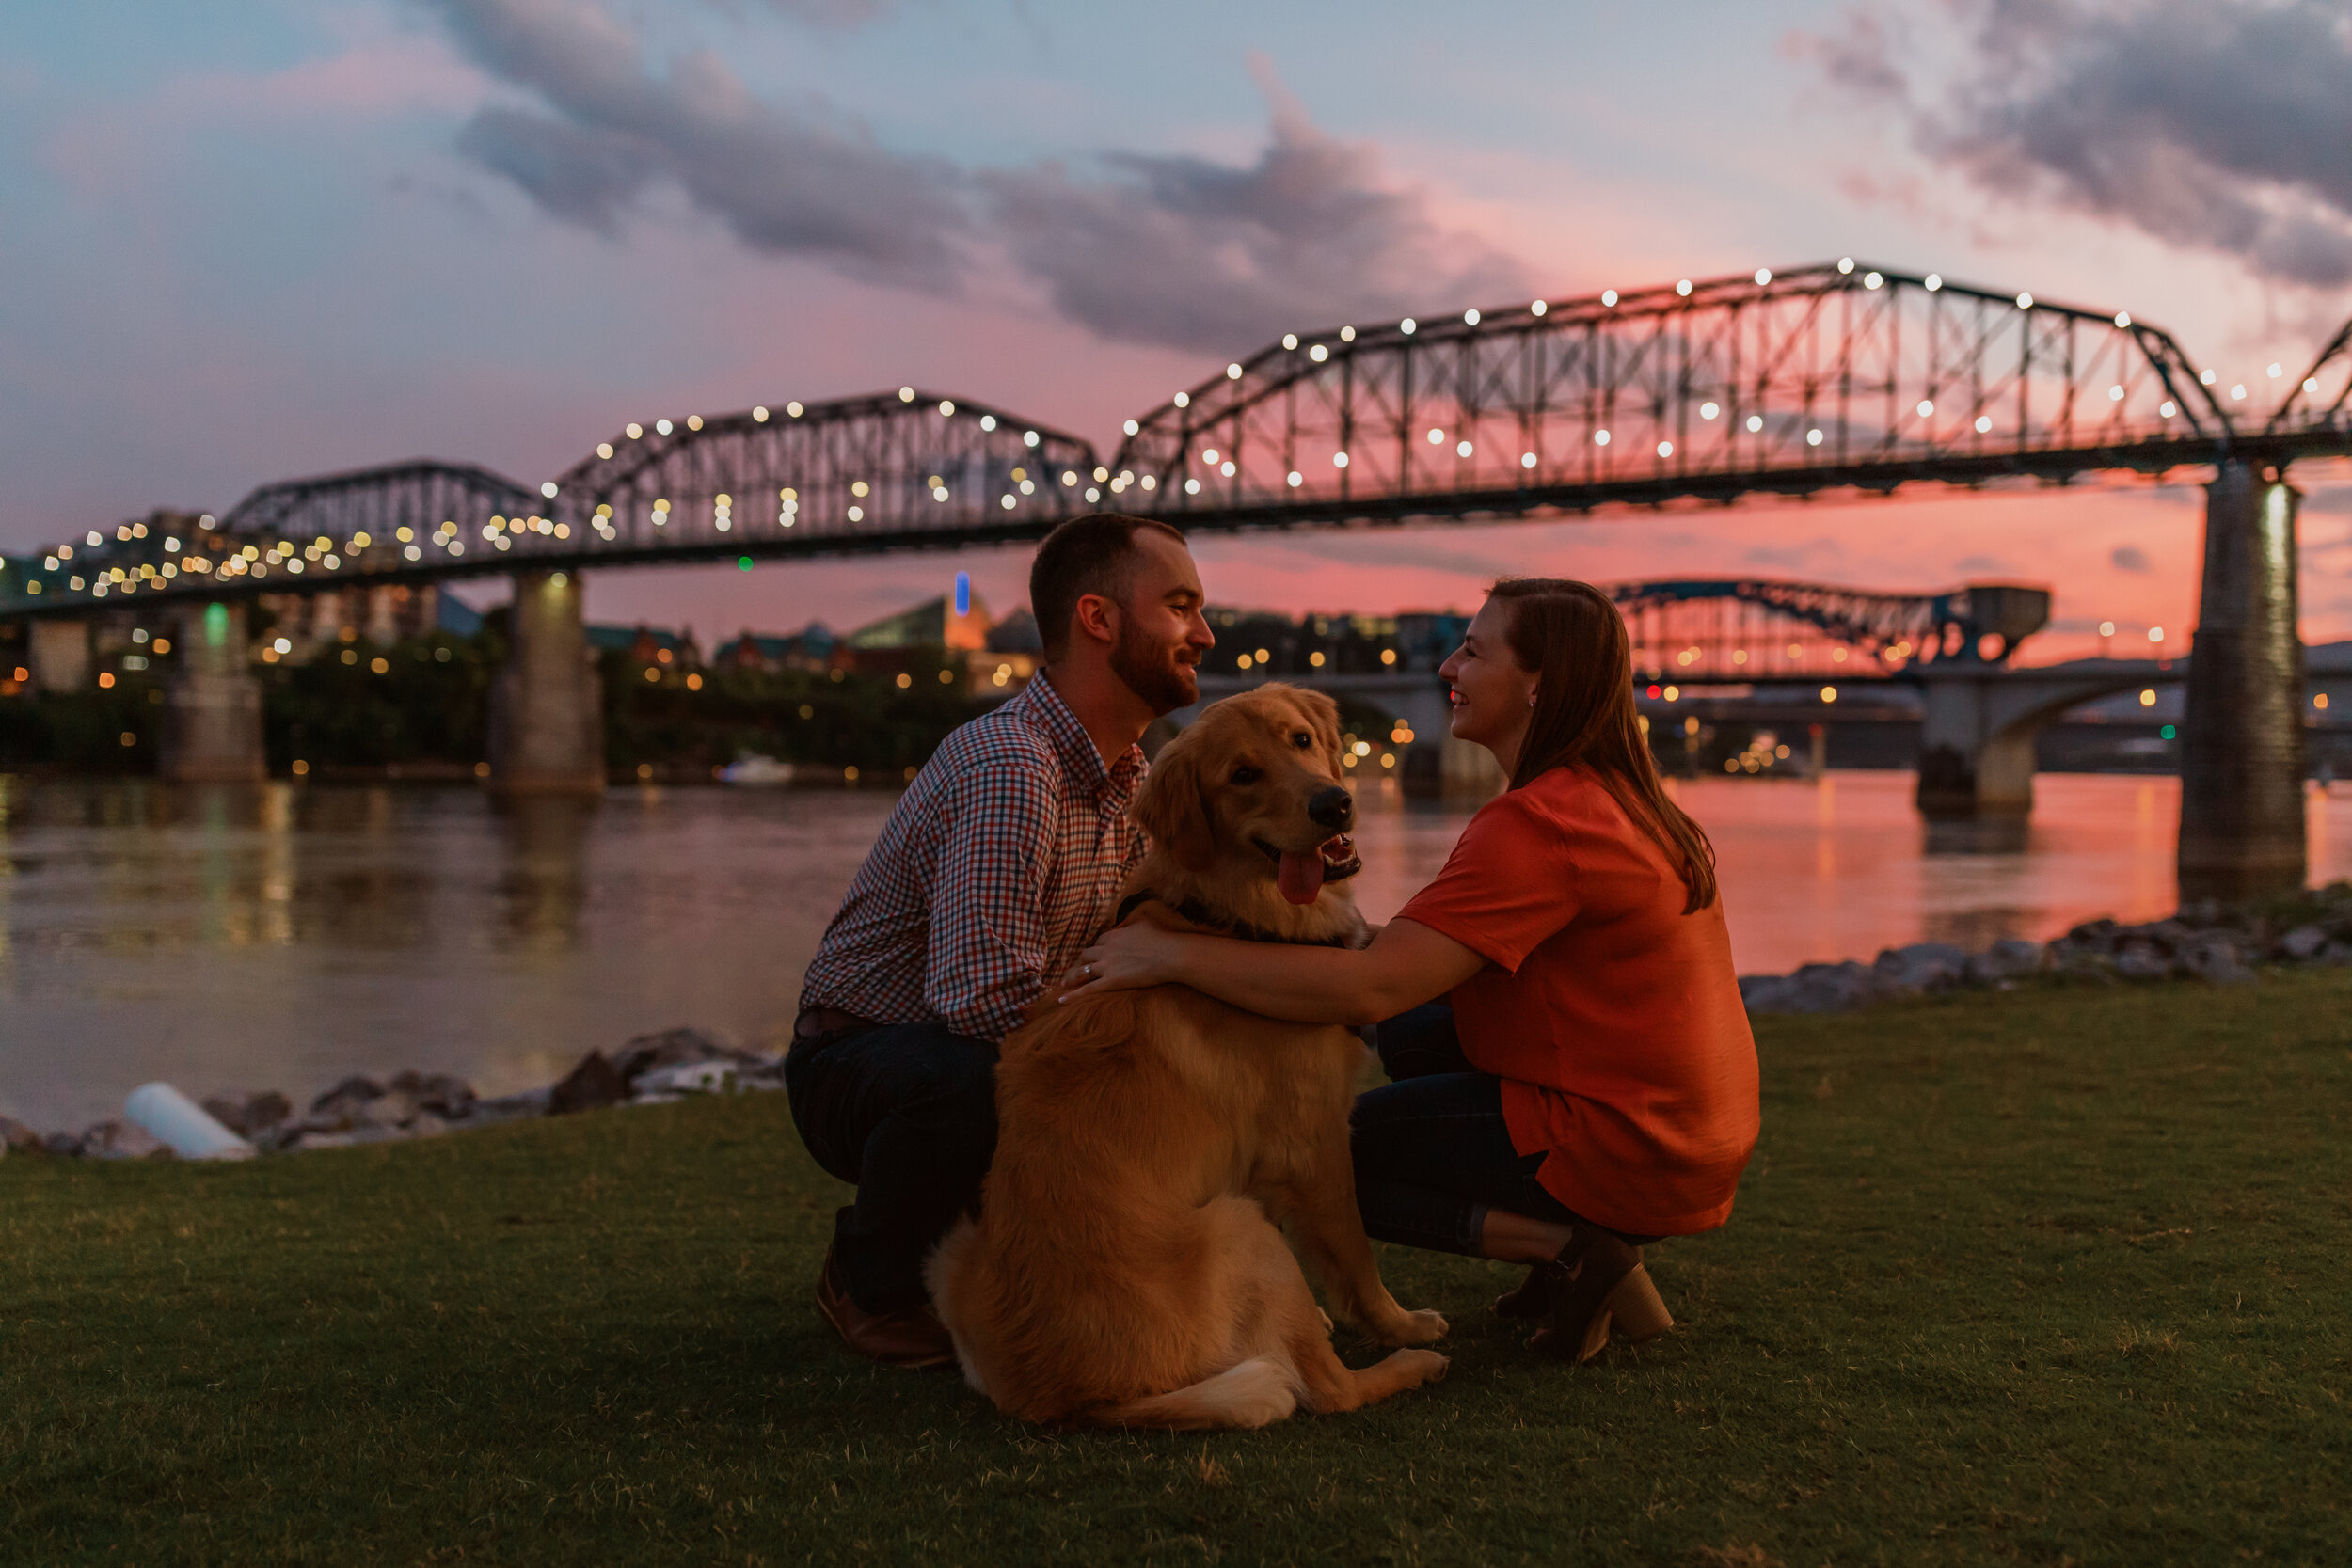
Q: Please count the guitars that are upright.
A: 0